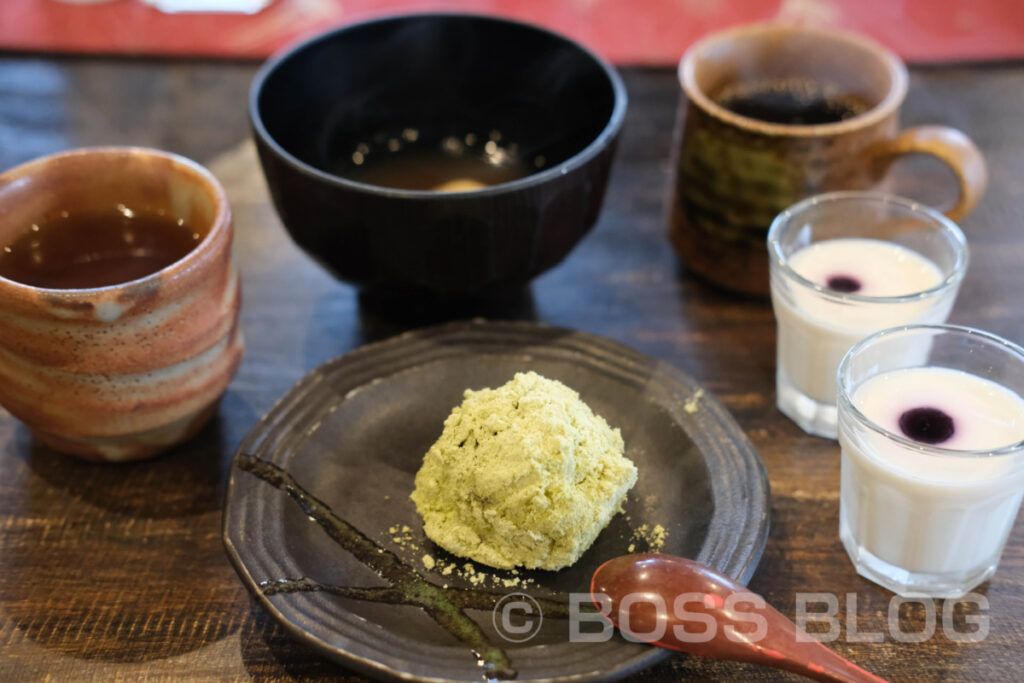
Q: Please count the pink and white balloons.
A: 0